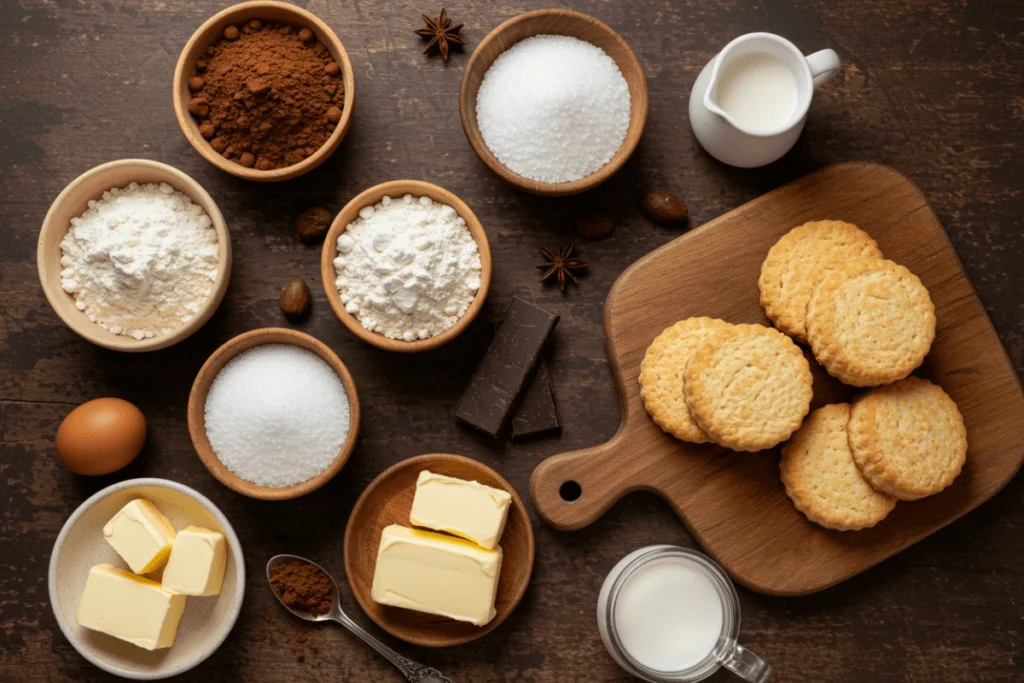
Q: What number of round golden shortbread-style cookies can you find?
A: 6